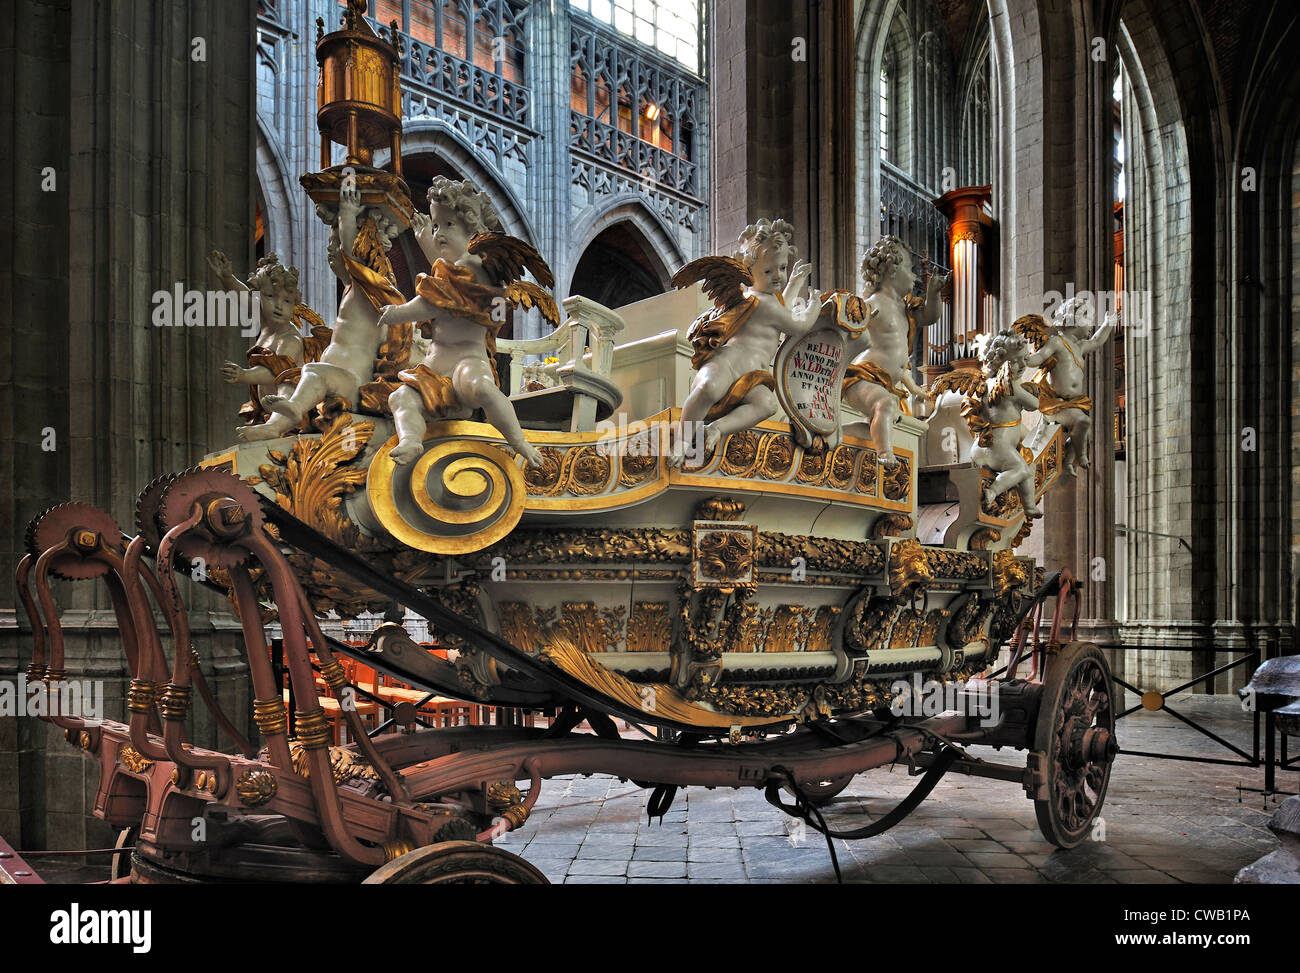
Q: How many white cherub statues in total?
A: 7